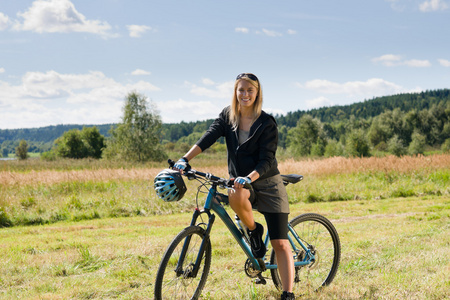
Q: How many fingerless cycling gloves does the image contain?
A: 2